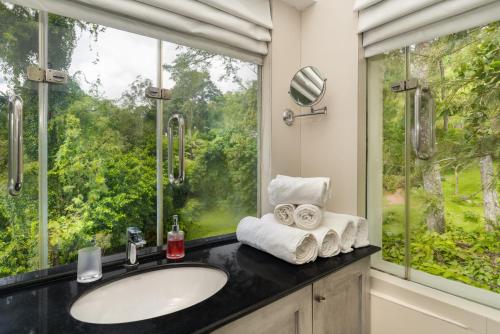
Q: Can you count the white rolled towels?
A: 7